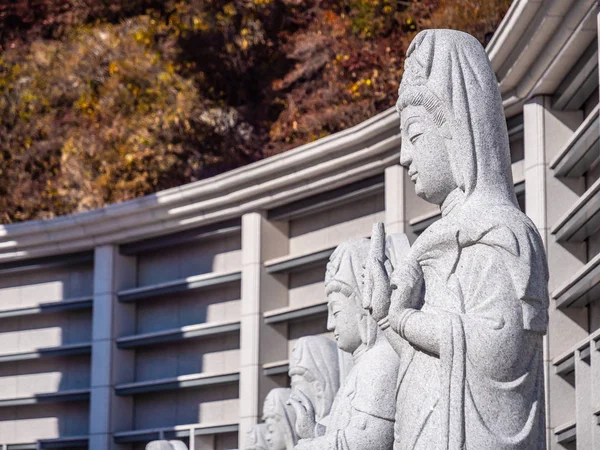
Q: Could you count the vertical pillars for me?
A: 4